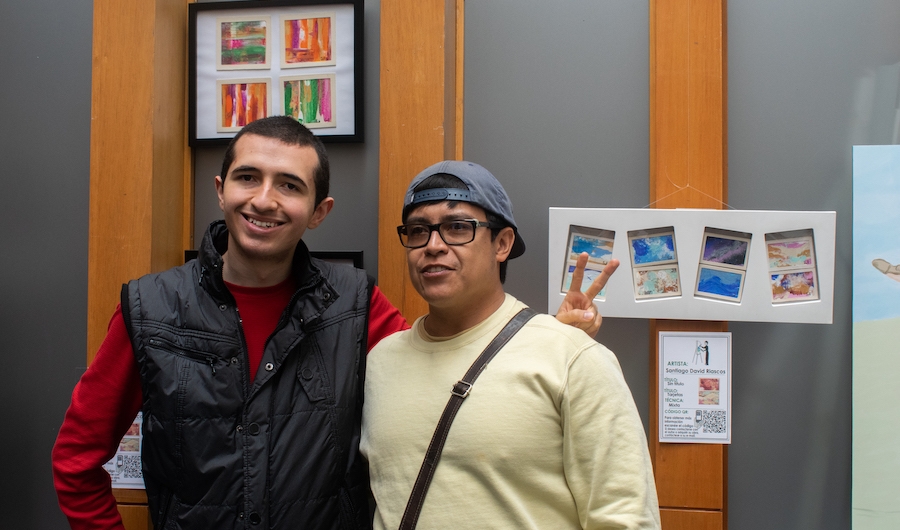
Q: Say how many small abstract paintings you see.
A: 12